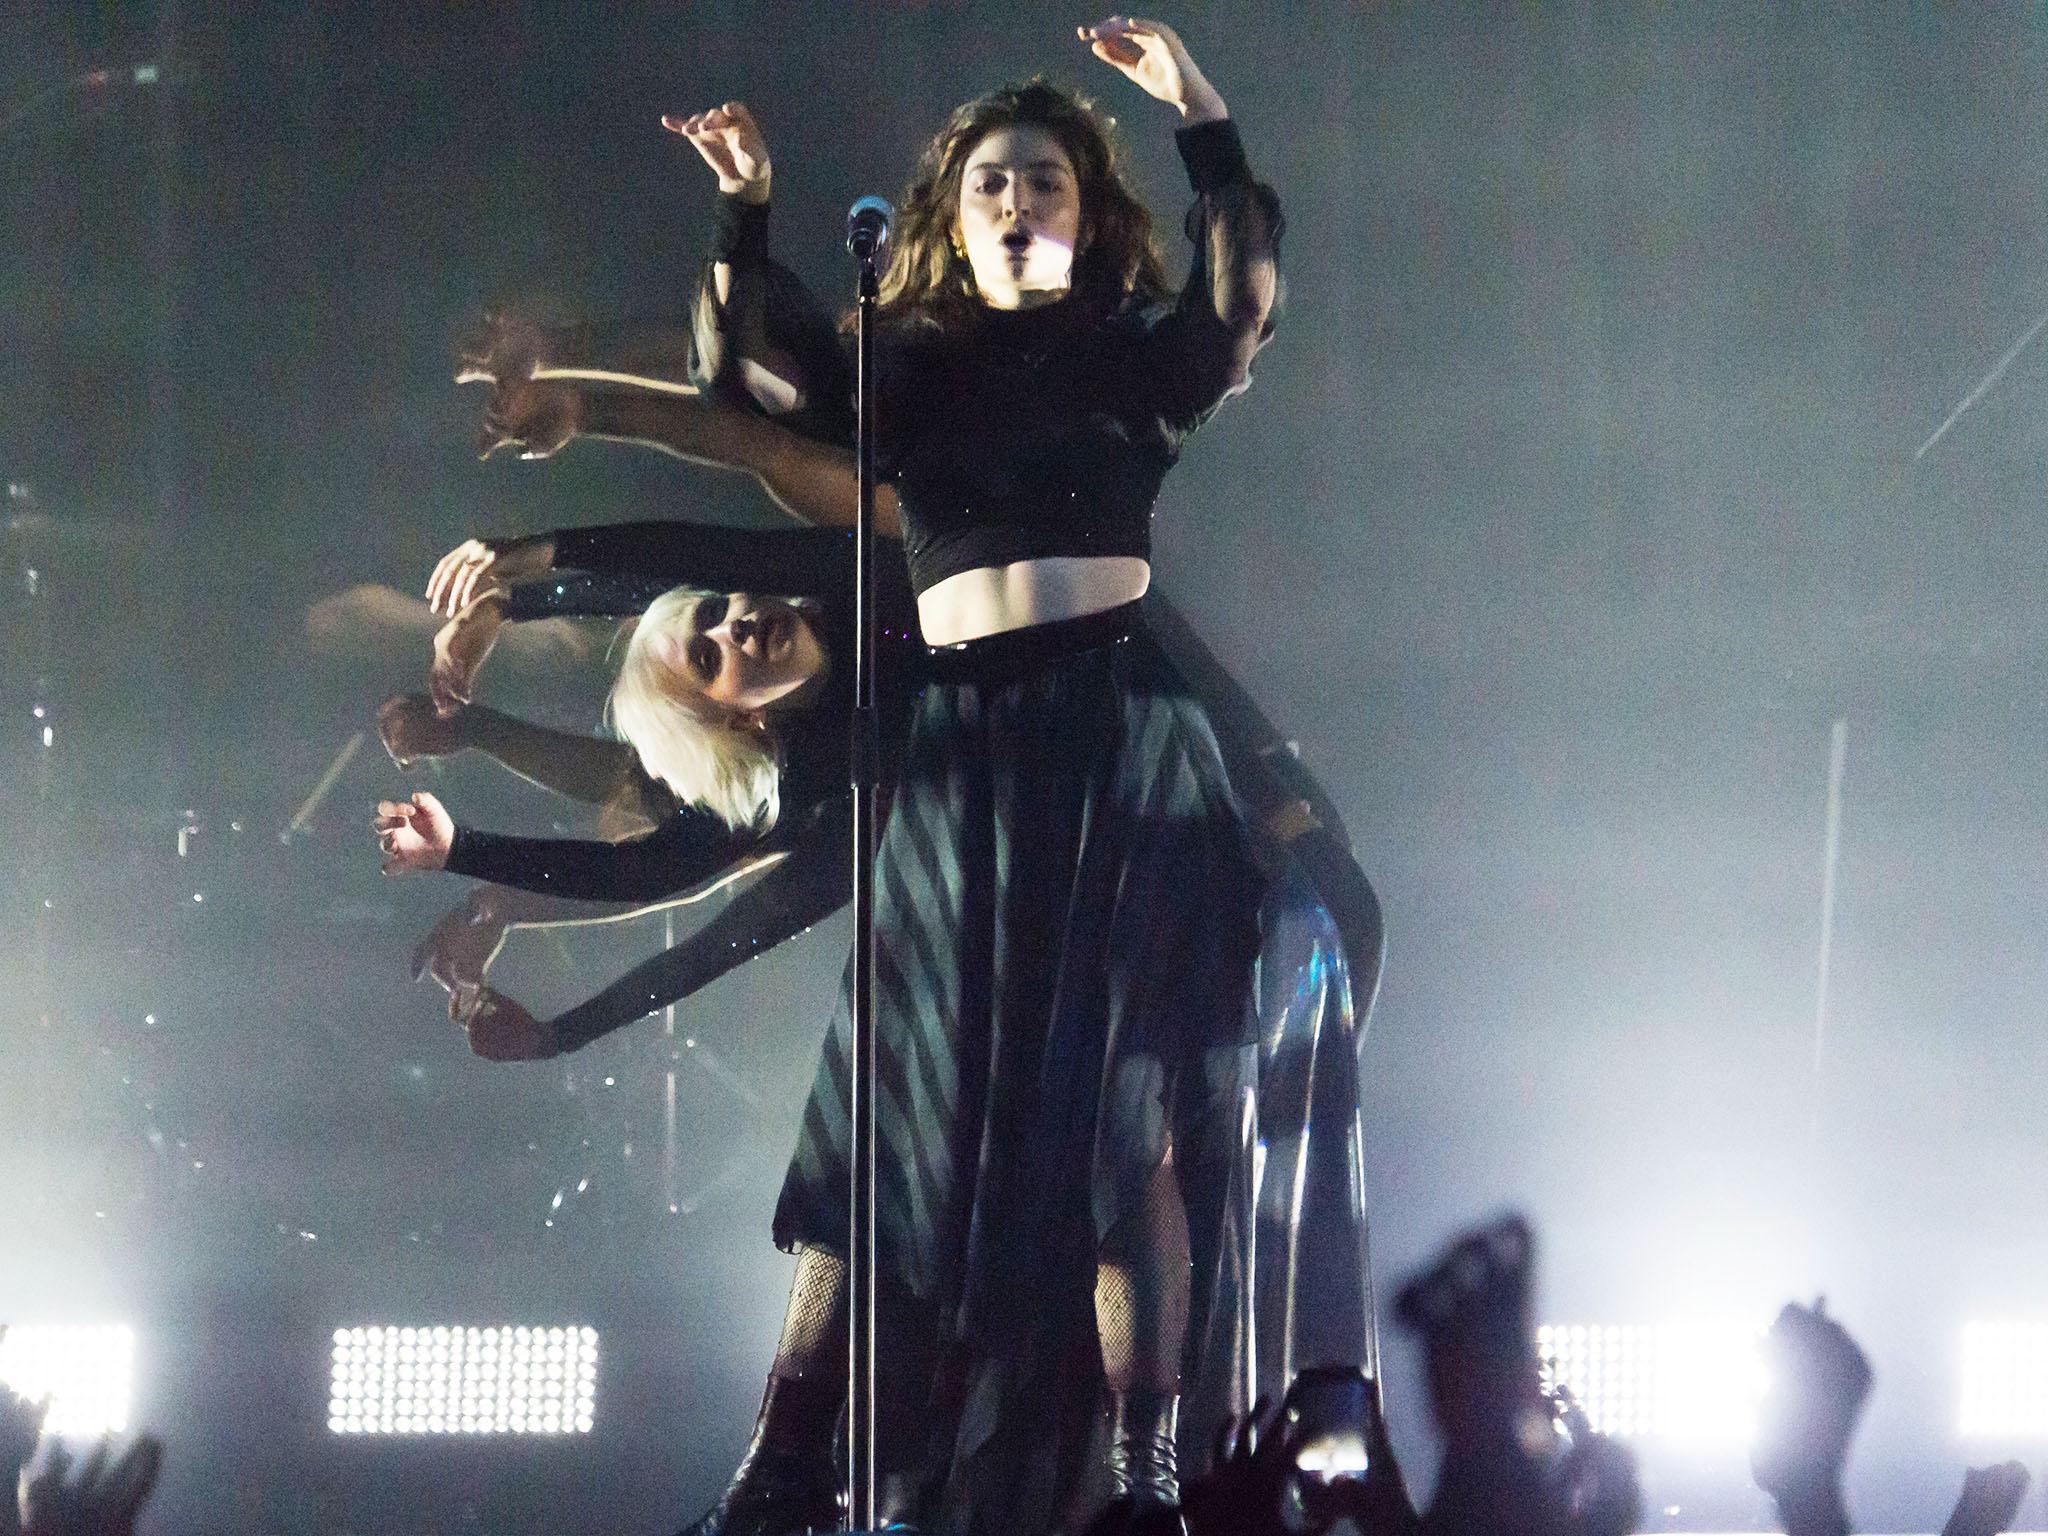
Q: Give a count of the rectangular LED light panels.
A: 4